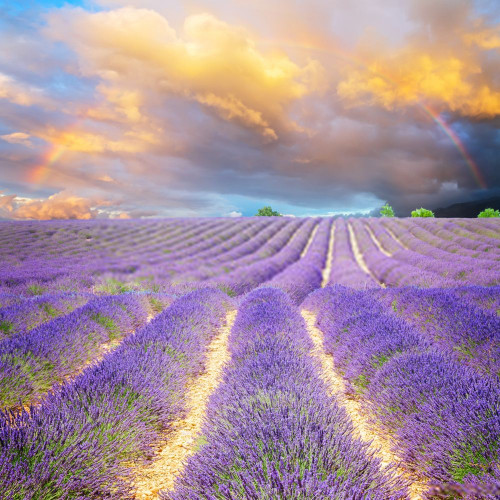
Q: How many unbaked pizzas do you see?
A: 0